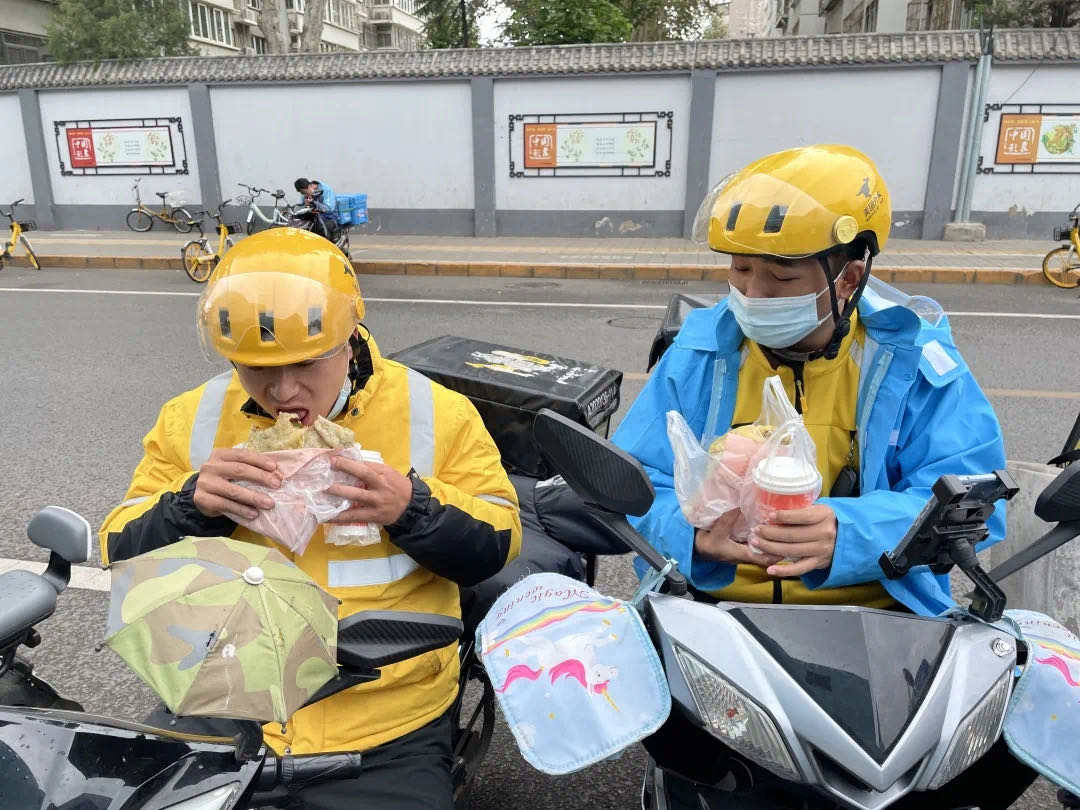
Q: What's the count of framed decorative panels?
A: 3